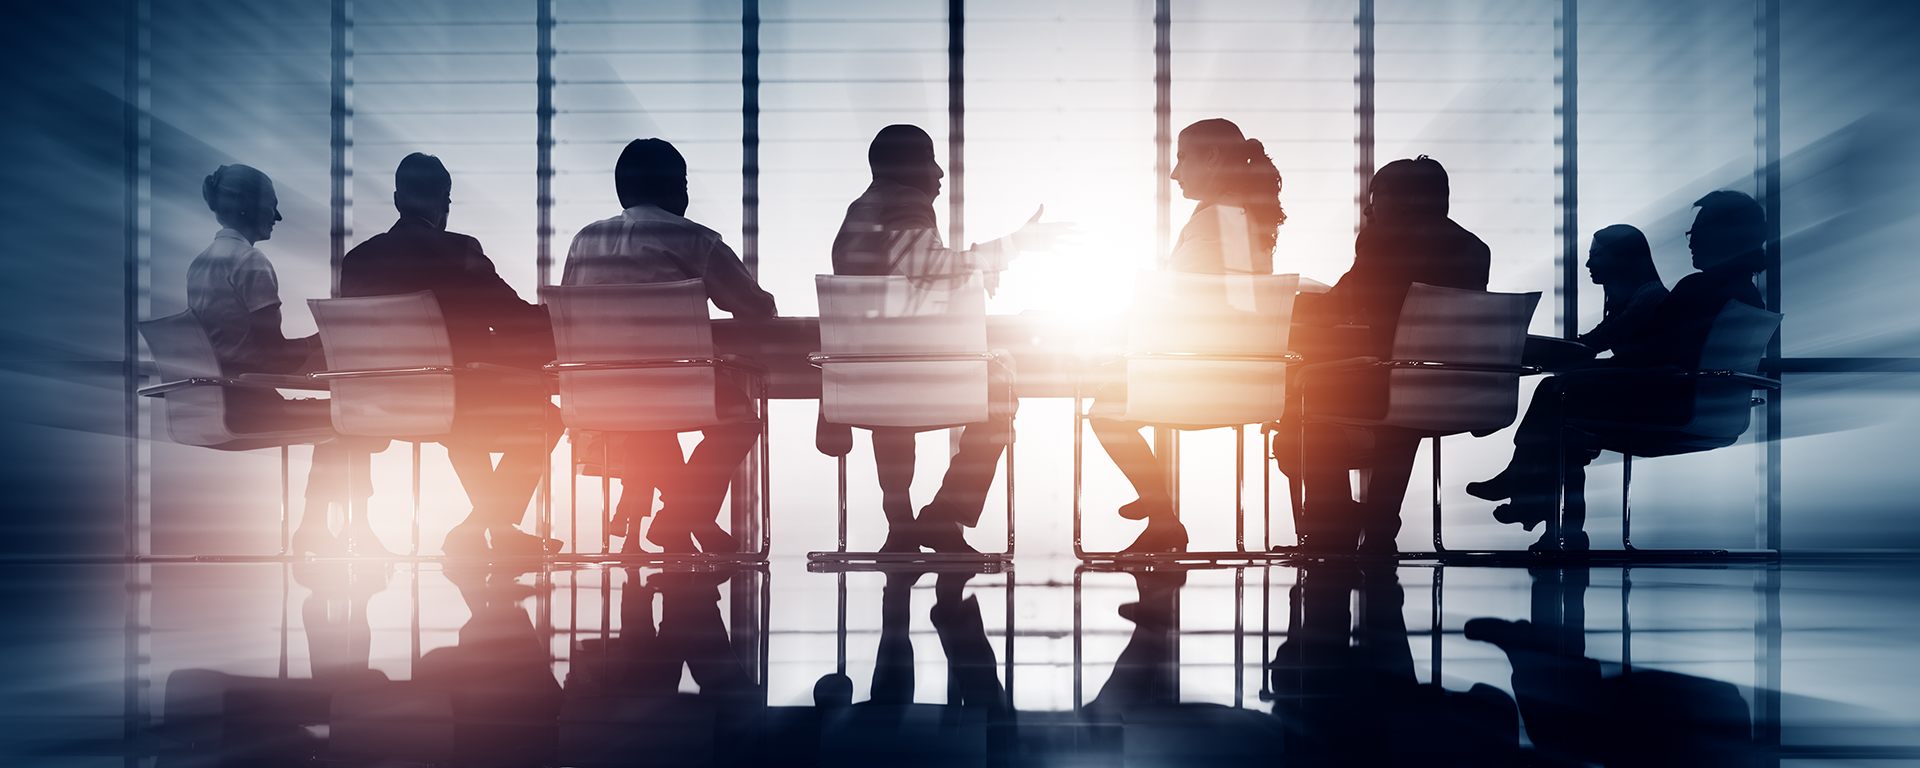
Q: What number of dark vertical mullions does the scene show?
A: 9